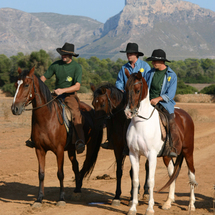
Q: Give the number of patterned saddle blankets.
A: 1